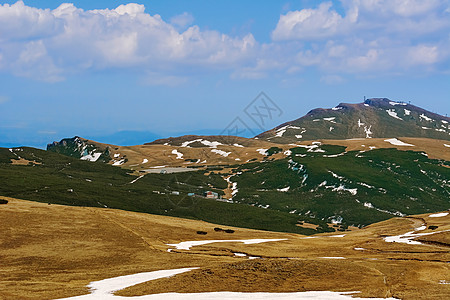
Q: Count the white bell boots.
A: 0